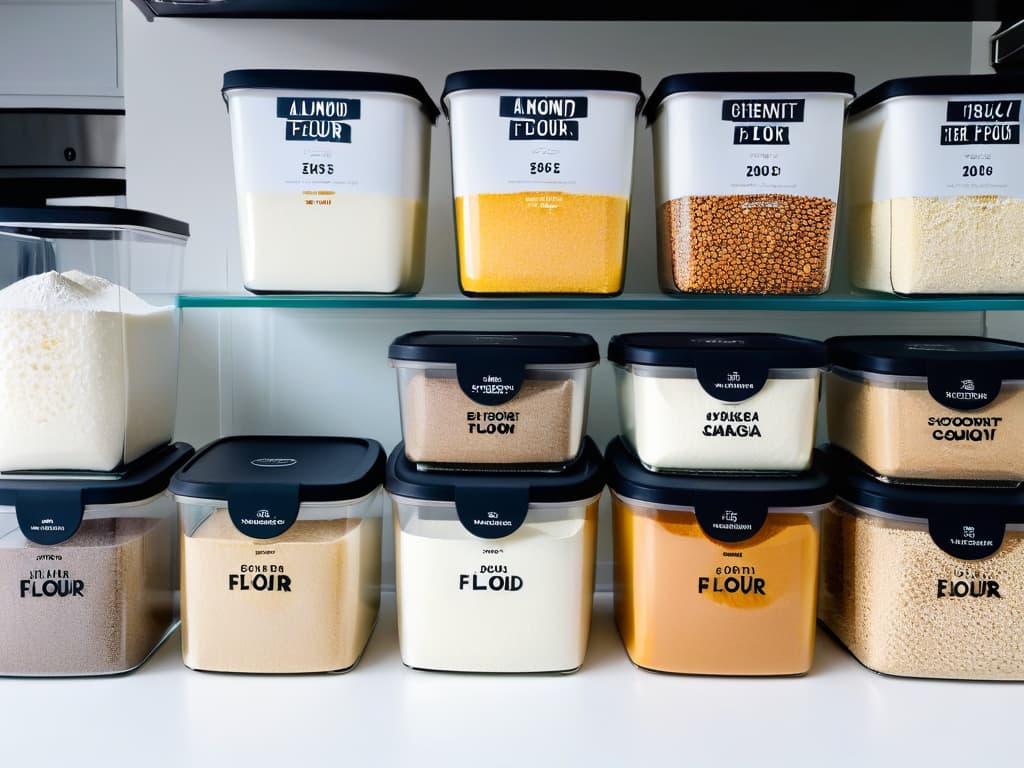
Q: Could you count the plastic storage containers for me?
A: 13